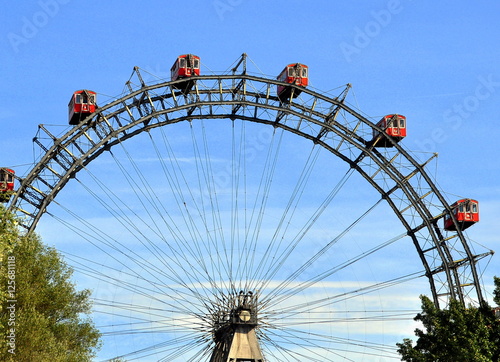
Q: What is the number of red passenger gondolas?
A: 6